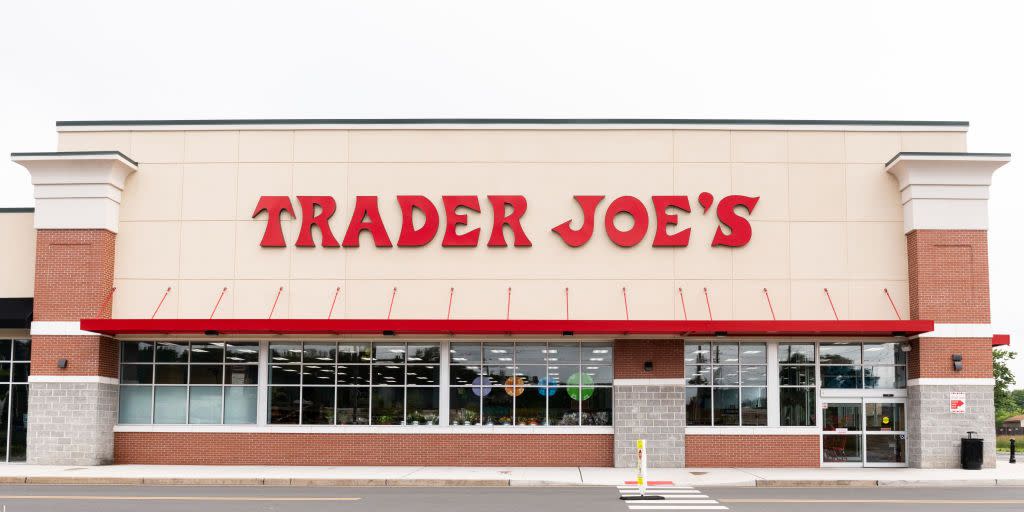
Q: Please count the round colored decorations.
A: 4